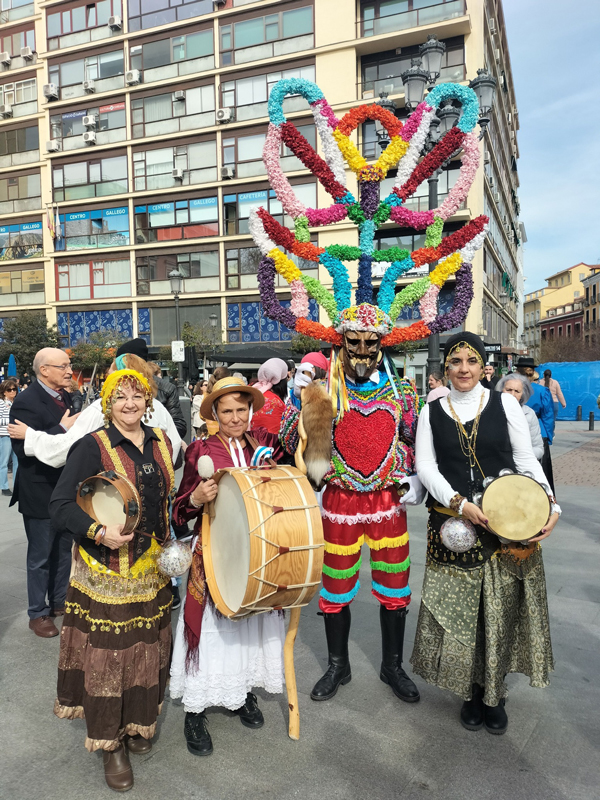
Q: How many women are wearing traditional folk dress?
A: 3